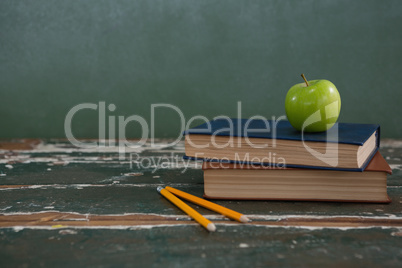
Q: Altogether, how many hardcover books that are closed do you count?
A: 2